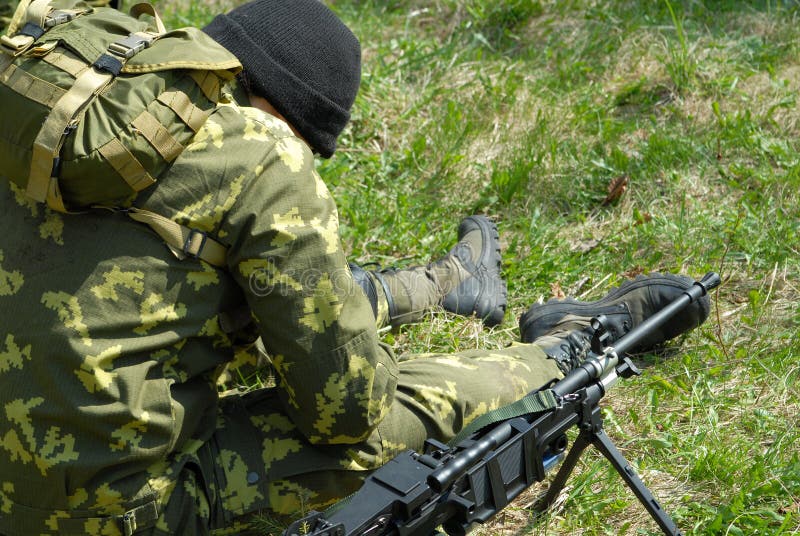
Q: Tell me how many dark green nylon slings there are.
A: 1